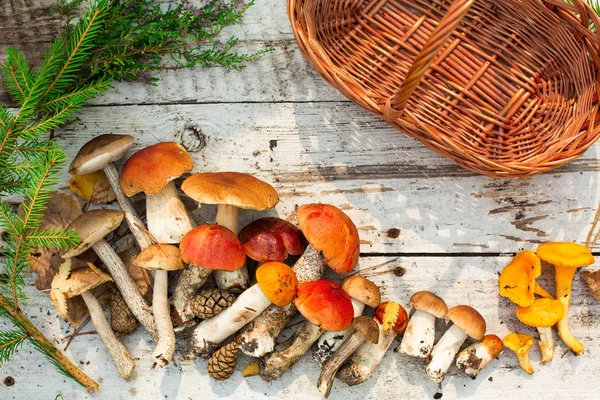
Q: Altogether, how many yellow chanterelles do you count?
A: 4